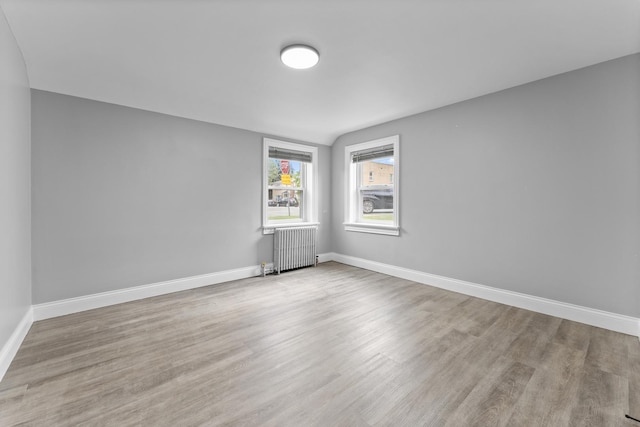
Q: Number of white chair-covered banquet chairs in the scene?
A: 0